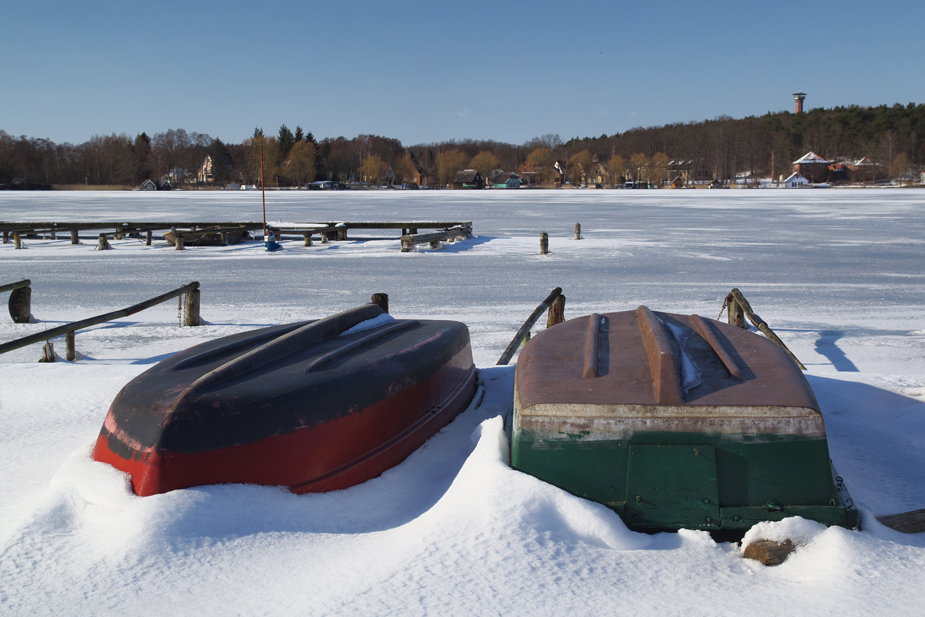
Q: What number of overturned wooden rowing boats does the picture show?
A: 2